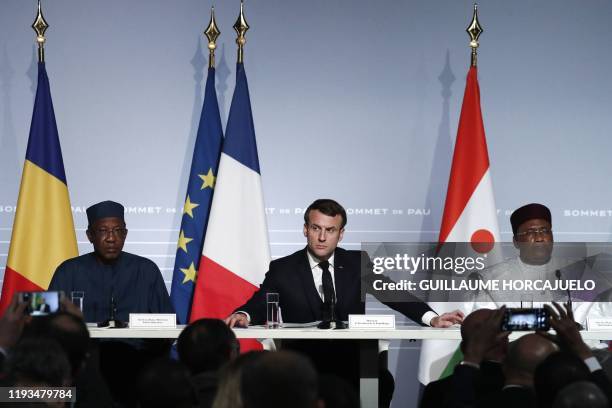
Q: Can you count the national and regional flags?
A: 4